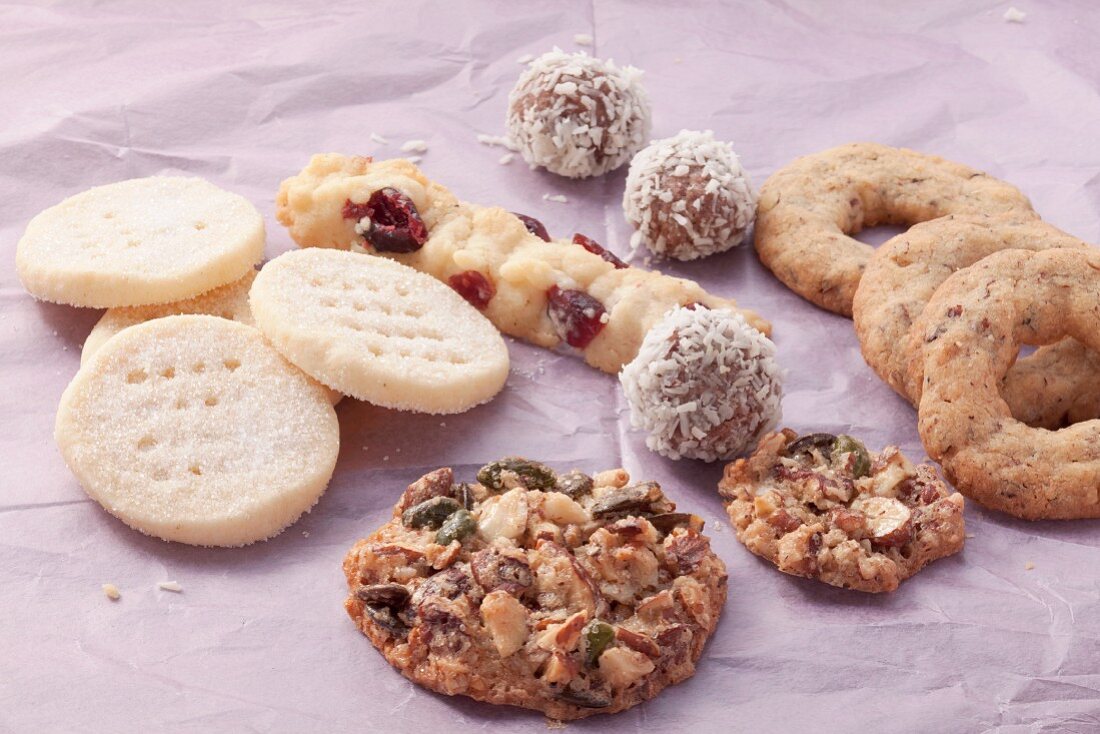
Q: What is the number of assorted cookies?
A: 13